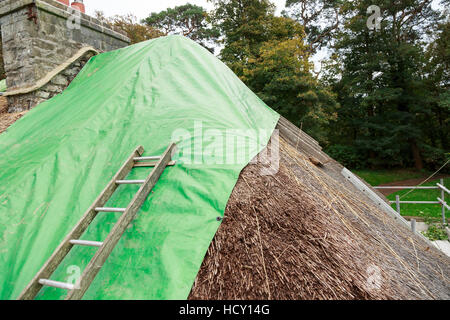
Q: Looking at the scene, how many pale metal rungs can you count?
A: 5